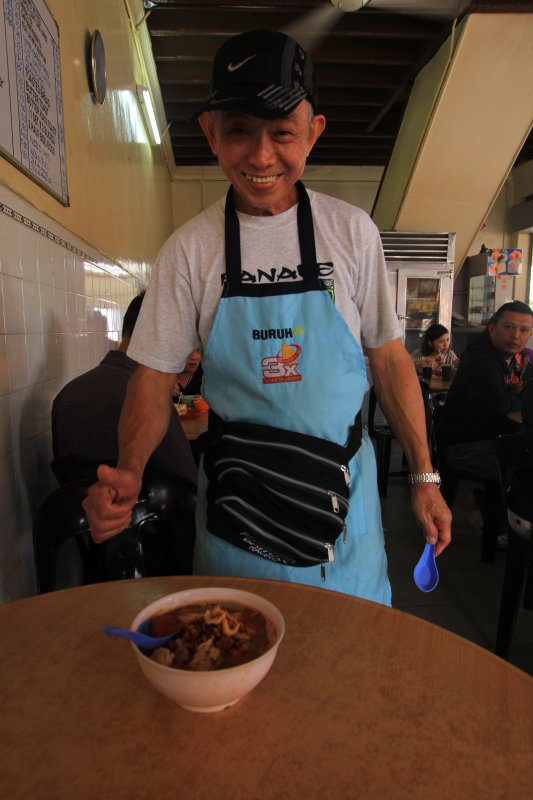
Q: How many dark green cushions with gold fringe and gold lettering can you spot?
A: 0